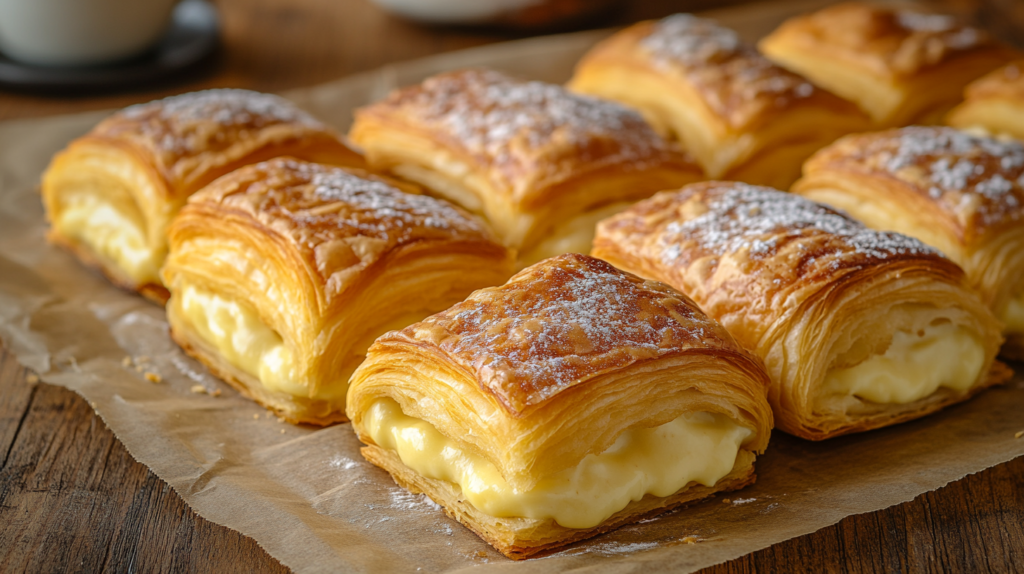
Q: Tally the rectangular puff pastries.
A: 9